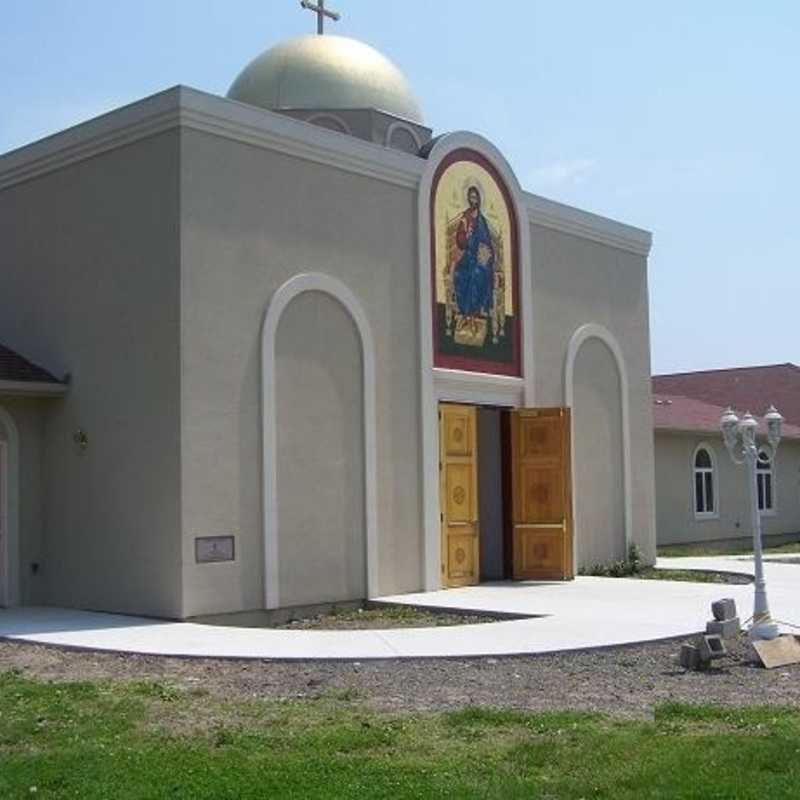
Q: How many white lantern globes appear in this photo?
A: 3